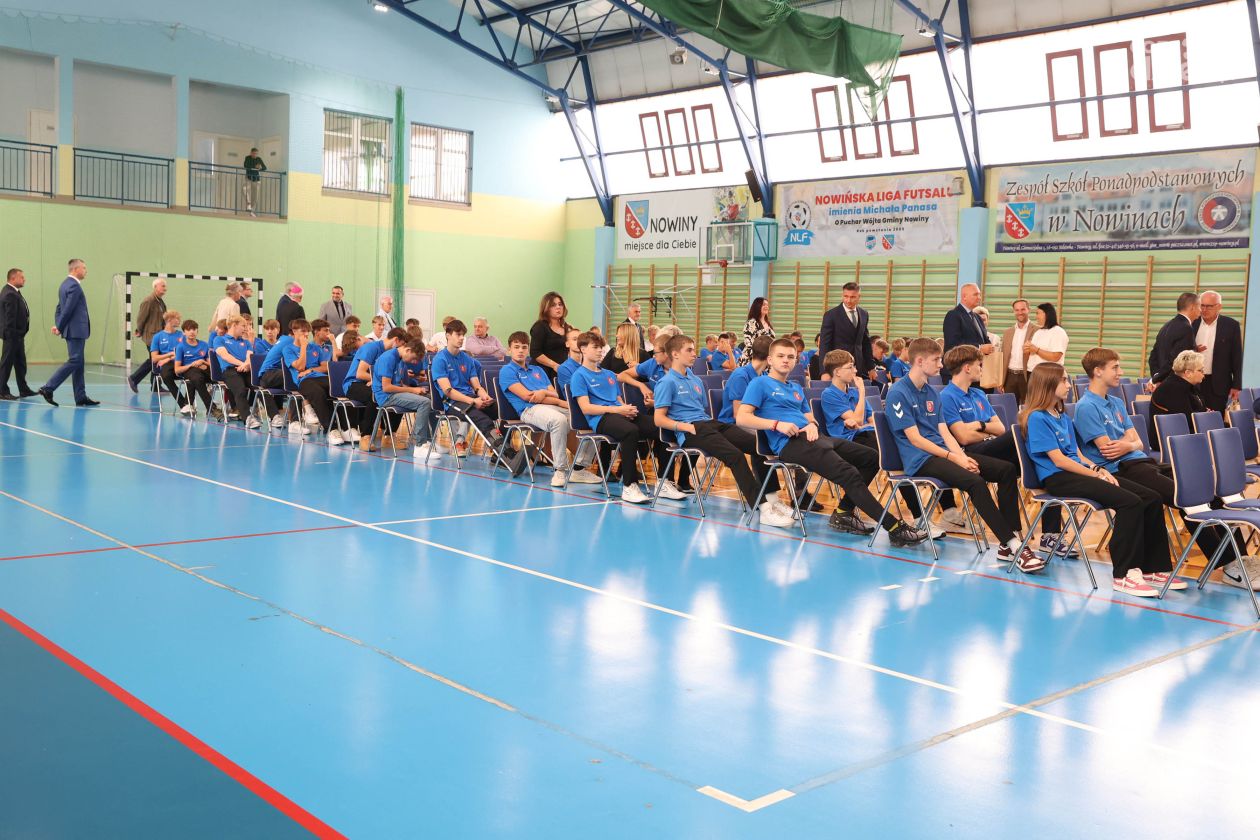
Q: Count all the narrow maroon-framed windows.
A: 9